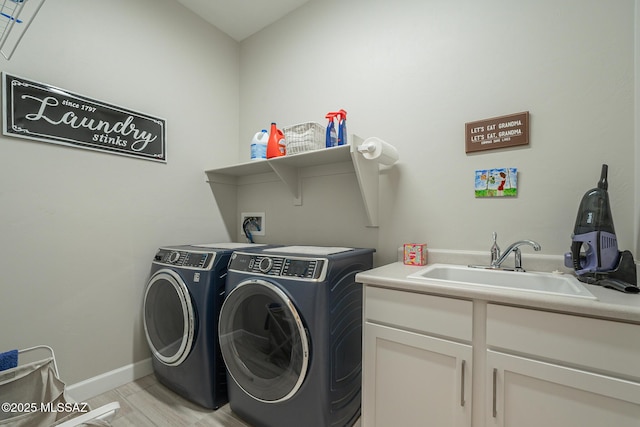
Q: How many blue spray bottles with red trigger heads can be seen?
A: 2